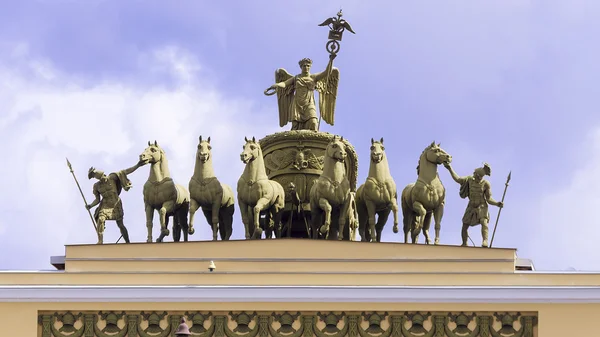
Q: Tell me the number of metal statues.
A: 9